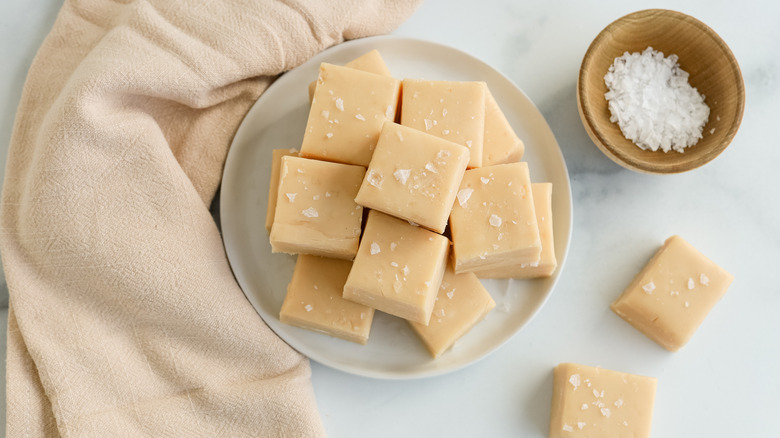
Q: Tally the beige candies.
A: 14